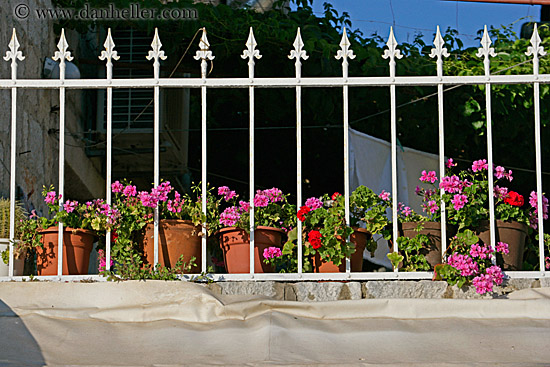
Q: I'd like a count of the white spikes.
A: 12